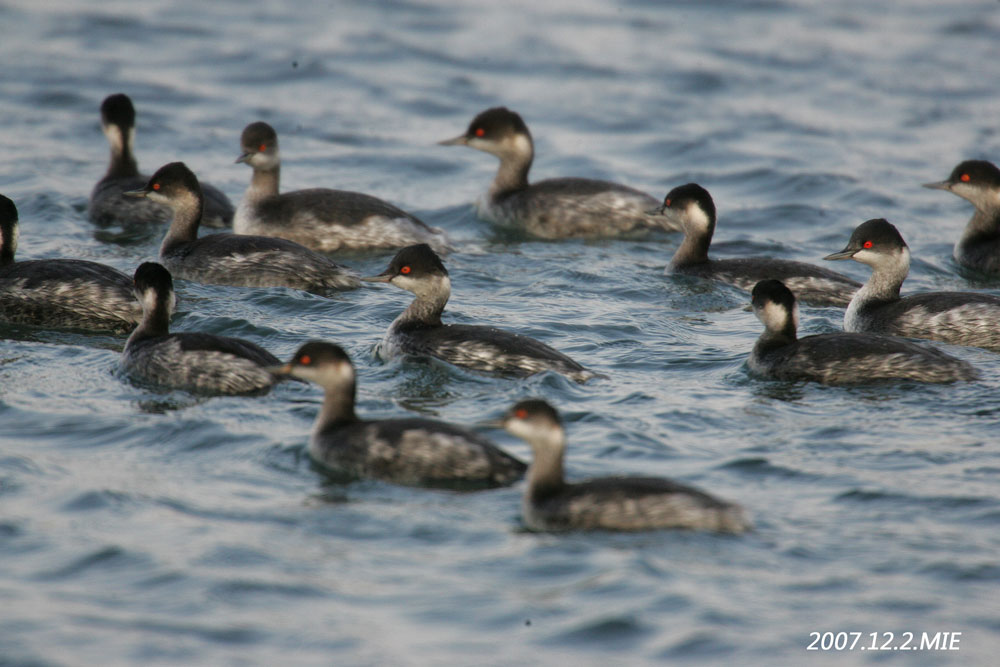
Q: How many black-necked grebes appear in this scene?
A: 13